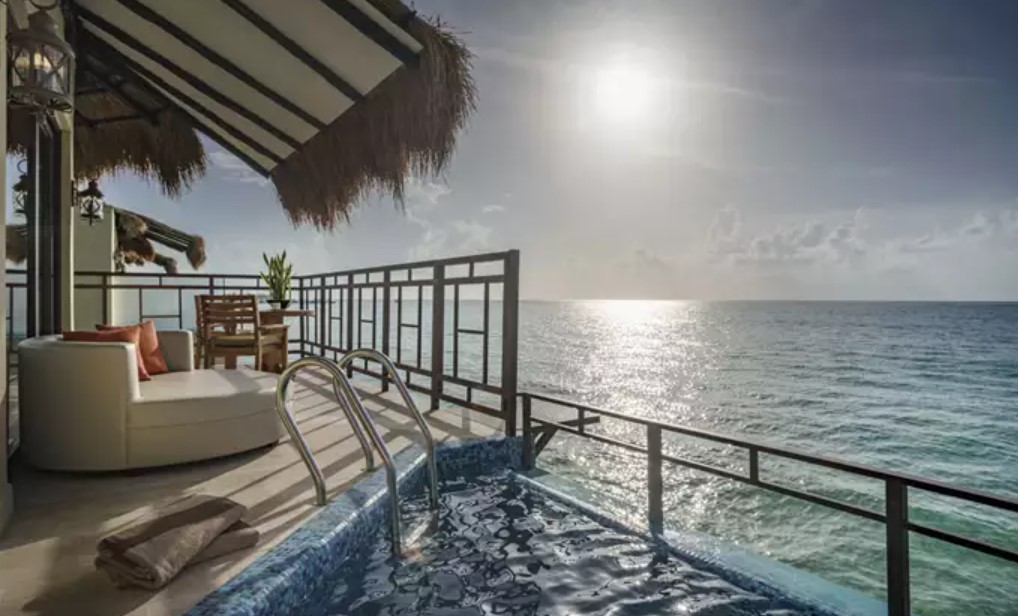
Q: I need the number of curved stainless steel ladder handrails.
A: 2